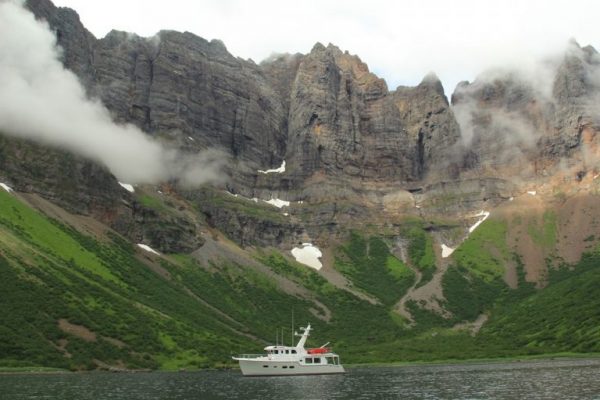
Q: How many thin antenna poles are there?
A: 3